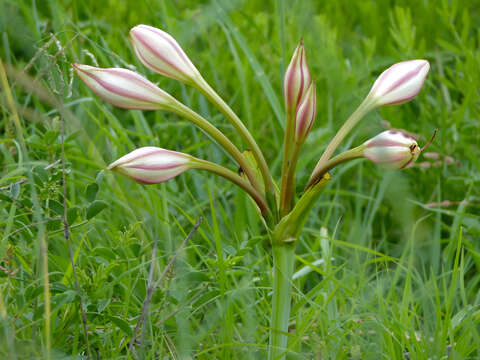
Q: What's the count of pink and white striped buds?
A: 7